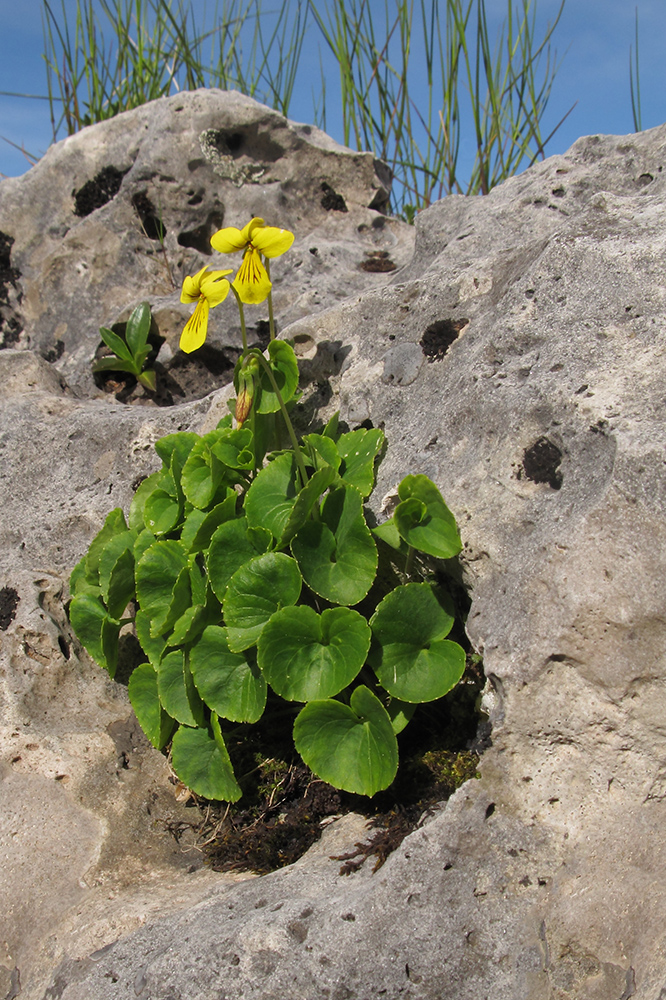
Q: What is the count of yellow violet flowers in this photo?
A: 2